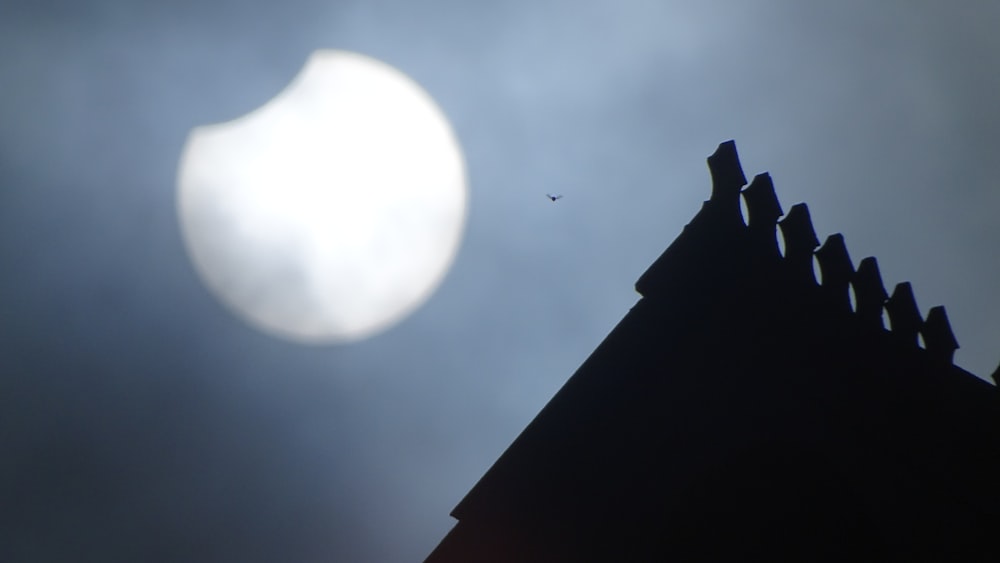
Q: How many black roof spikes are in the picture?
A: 7